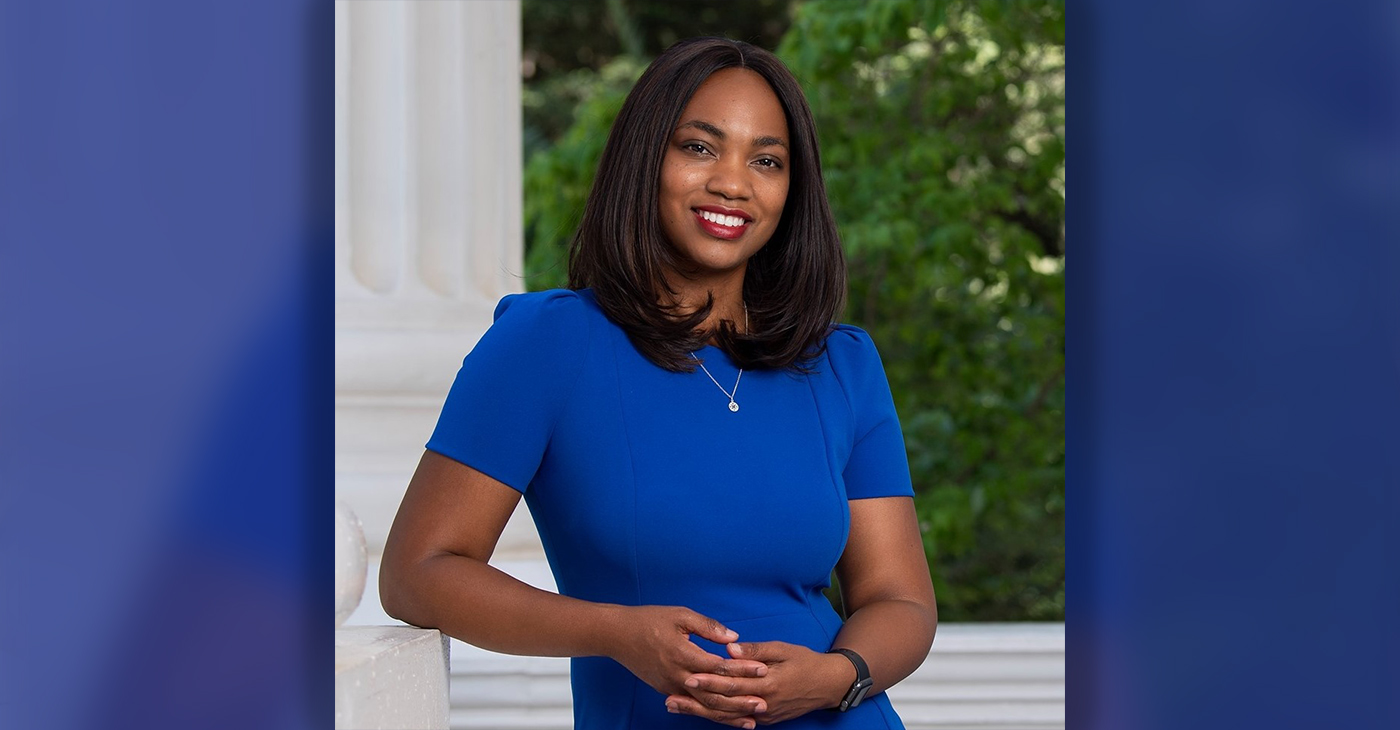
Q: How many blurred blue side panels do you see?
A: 2